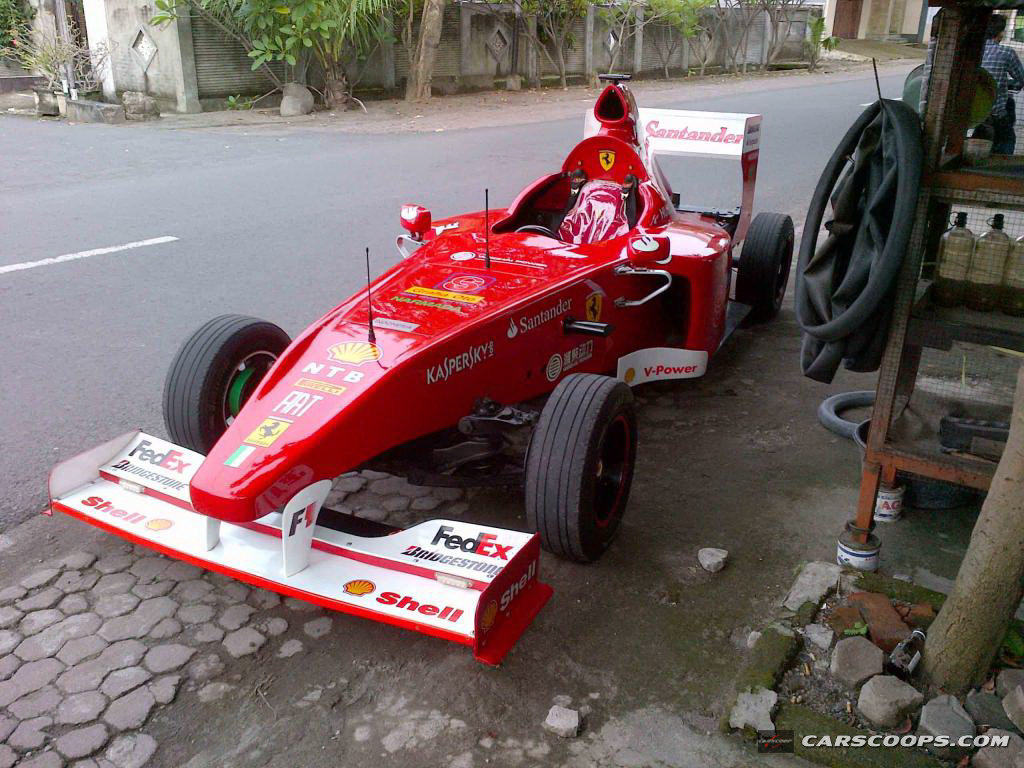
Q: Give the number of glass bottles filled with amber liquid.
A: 3